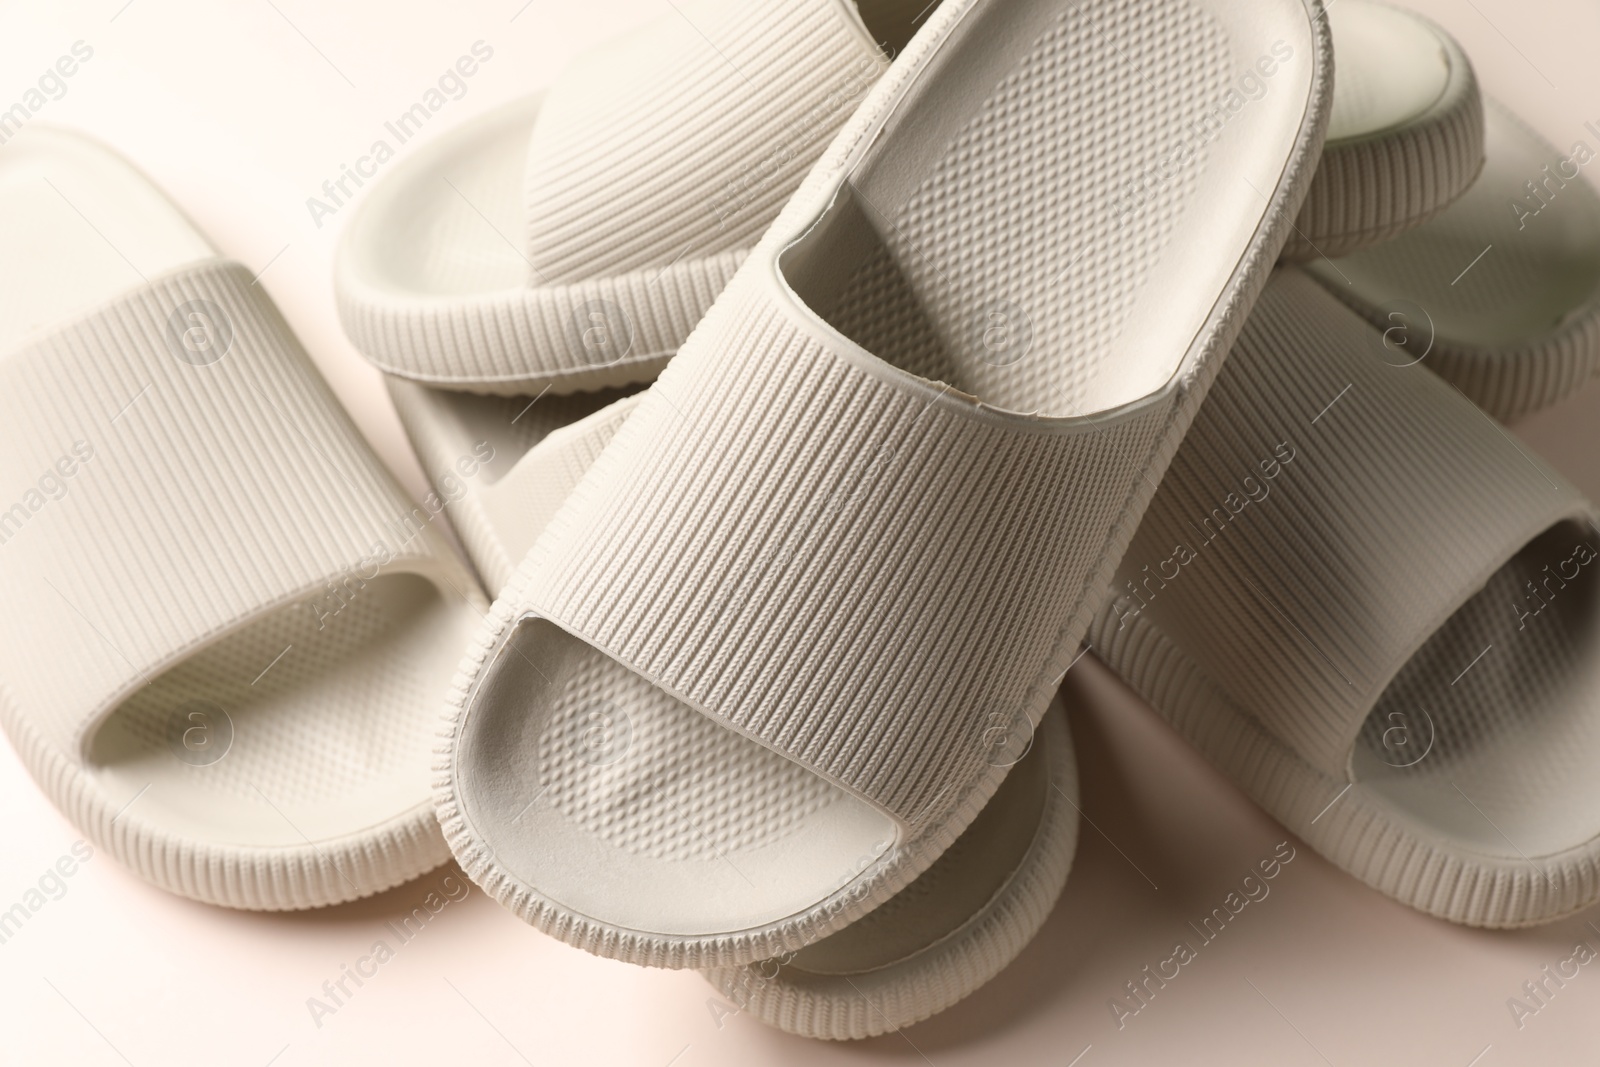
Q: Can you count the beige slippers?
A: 6